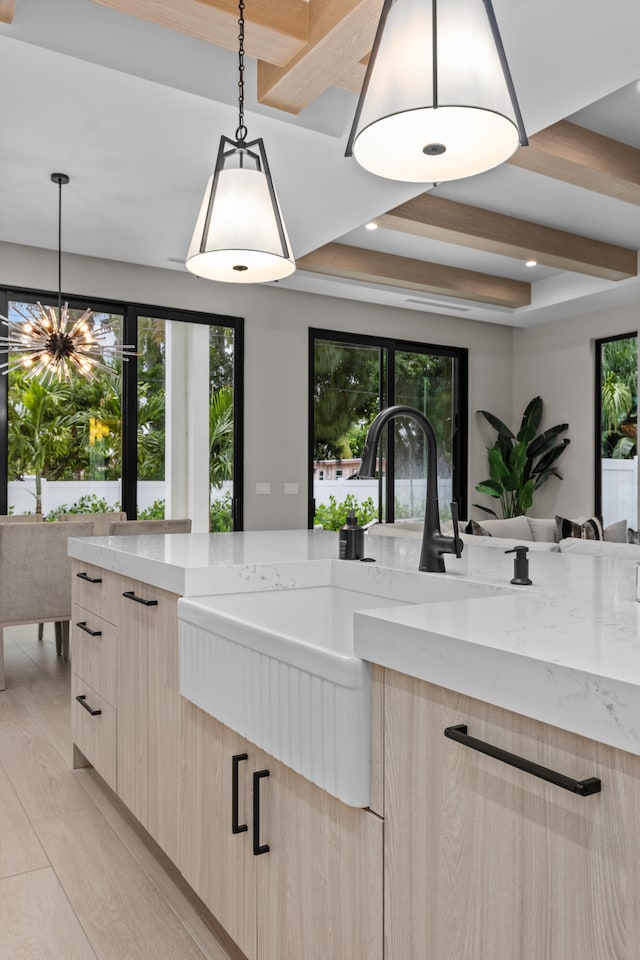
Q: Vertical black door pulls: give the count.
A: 2